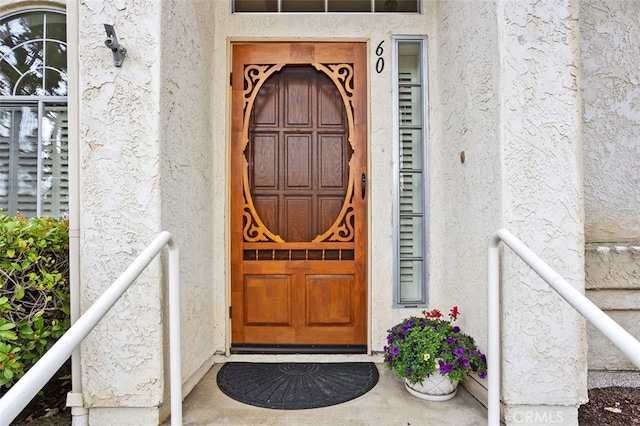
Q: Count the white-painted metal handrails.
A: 2